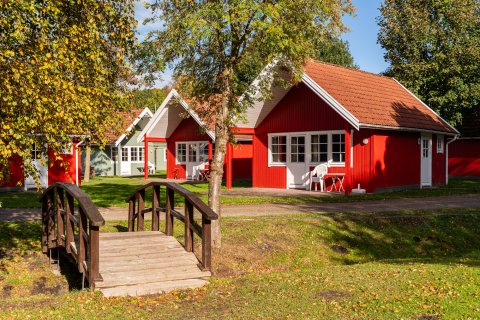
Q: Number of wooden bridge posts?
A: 12